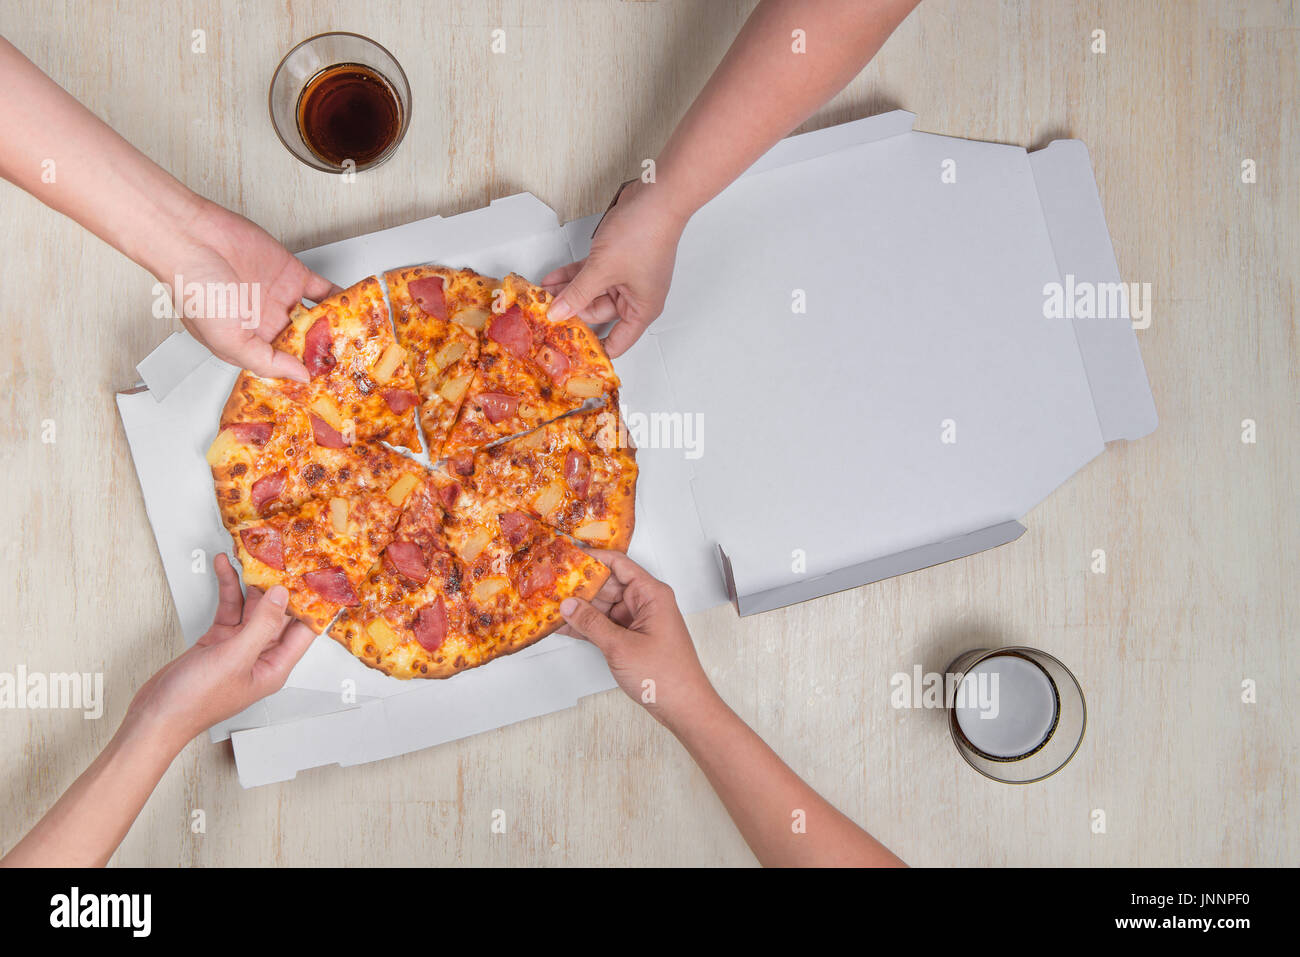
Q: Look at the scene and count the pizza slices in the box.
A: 8